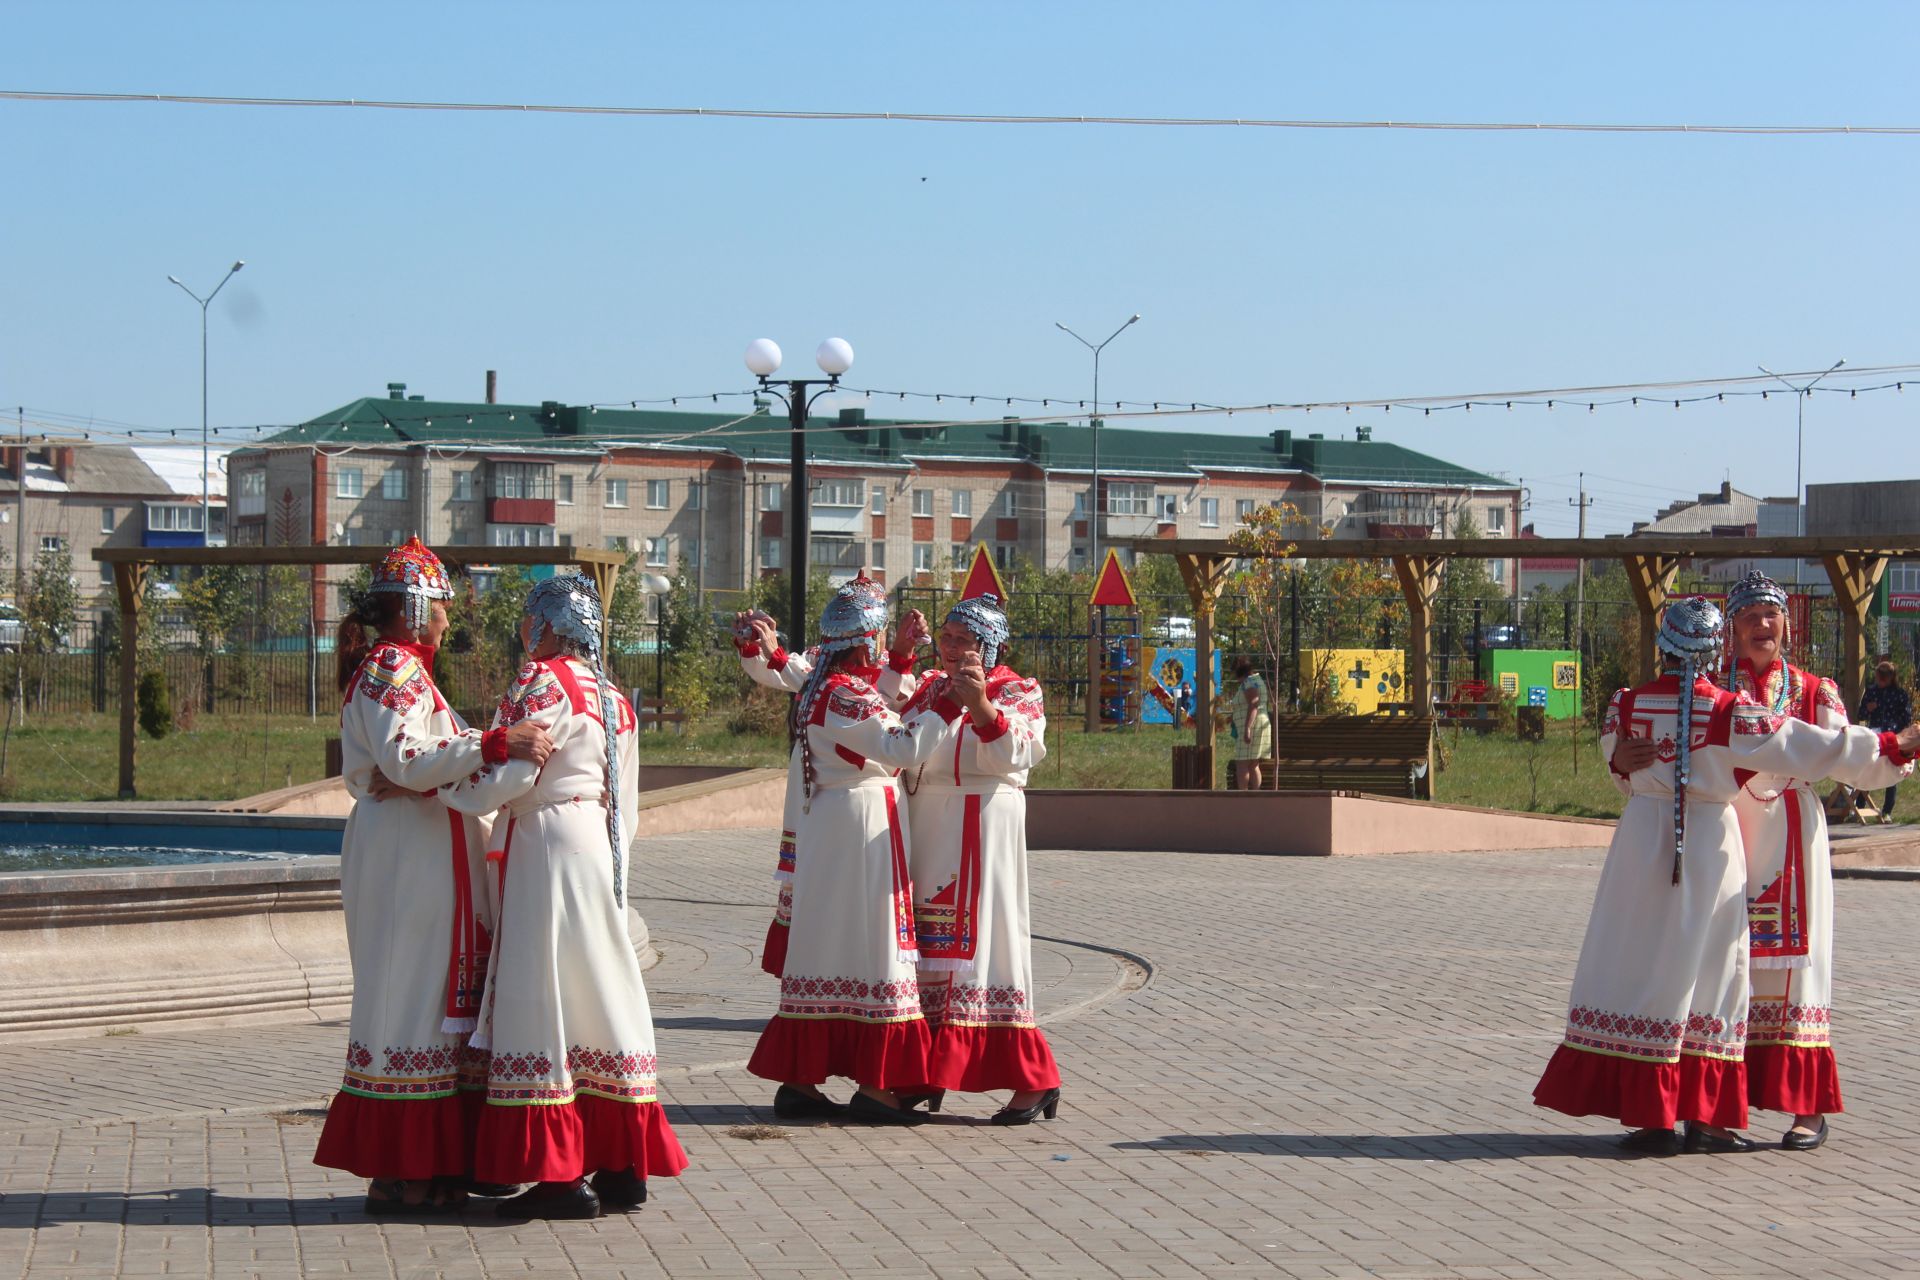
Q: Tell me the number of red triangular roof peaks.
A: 2